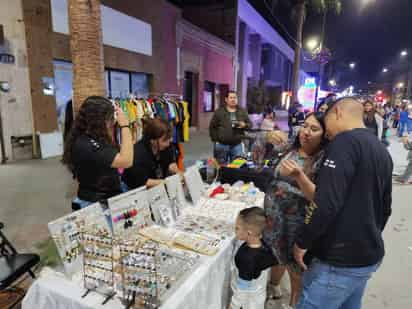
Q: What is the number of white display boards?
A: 5